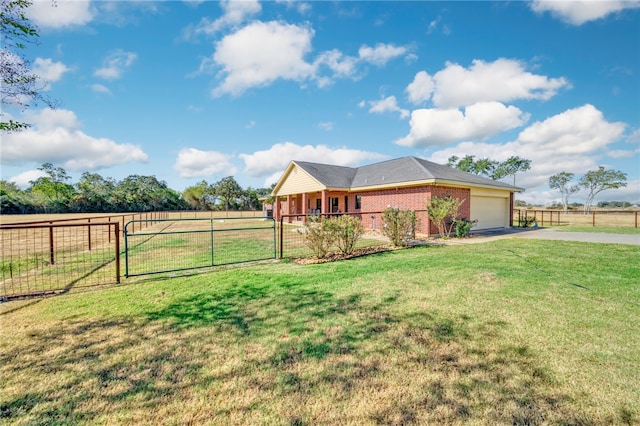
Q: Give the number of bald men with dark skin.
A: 0